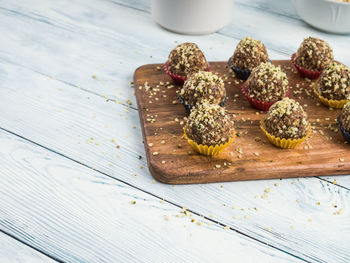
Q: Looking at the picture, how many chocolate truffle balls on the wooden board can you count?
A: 9